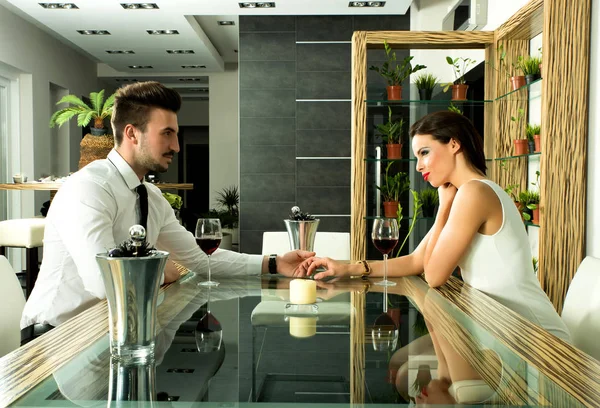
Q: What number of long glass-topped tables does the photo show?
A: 1